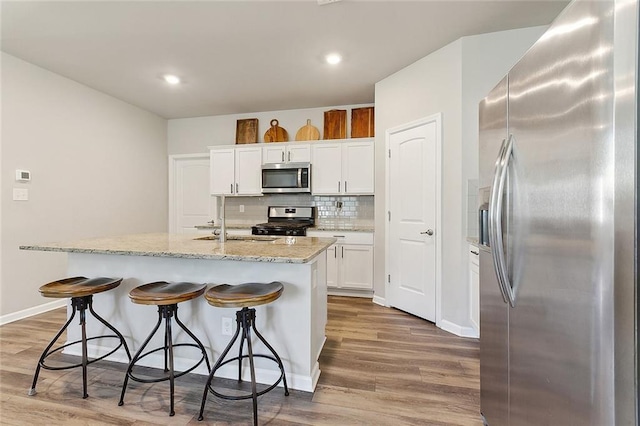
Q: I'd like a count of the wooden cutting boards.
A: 5